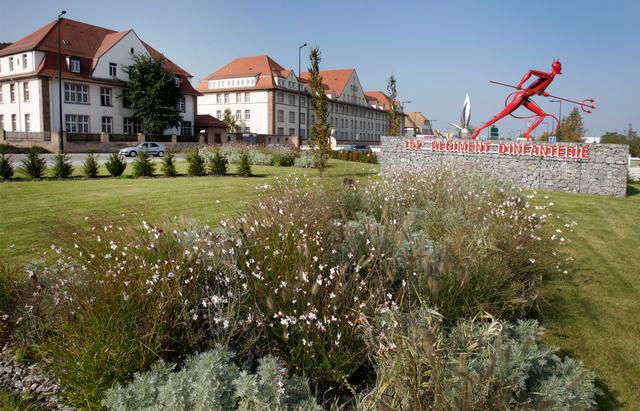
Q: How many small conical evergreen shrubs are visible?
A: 10